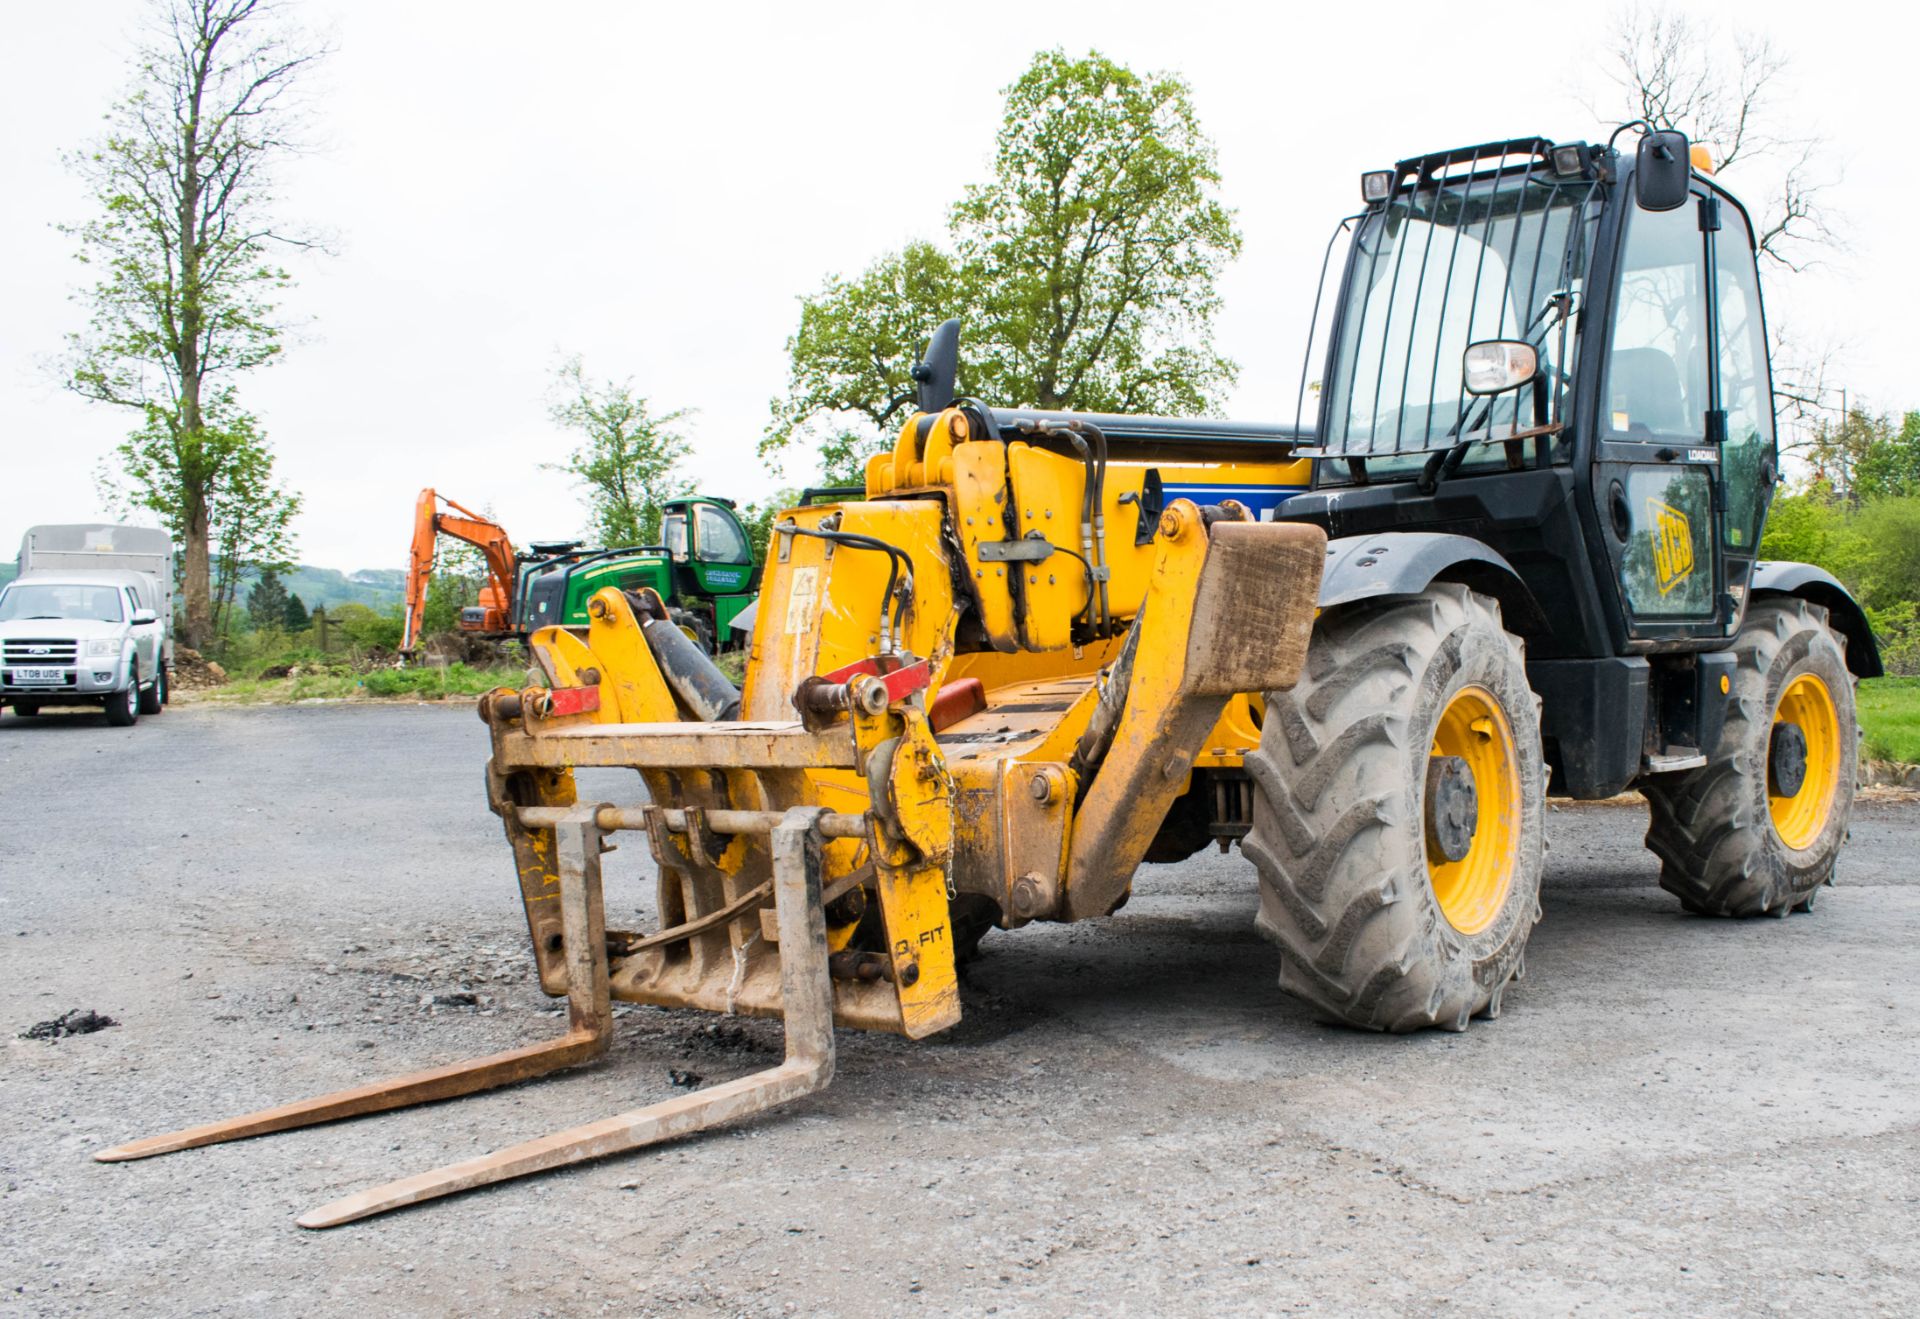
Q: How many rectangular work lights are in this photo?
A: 2